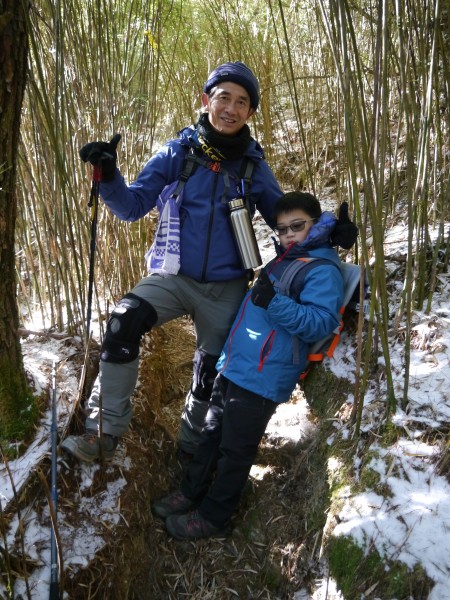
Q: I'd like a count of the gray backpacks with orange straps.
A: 1